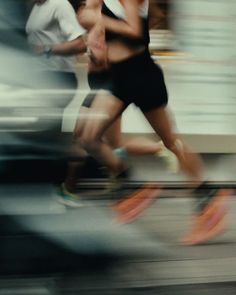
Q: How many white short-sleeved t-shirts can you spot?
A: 1